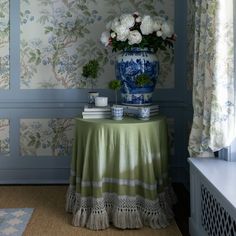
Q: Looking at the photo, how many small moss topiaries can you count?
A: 3